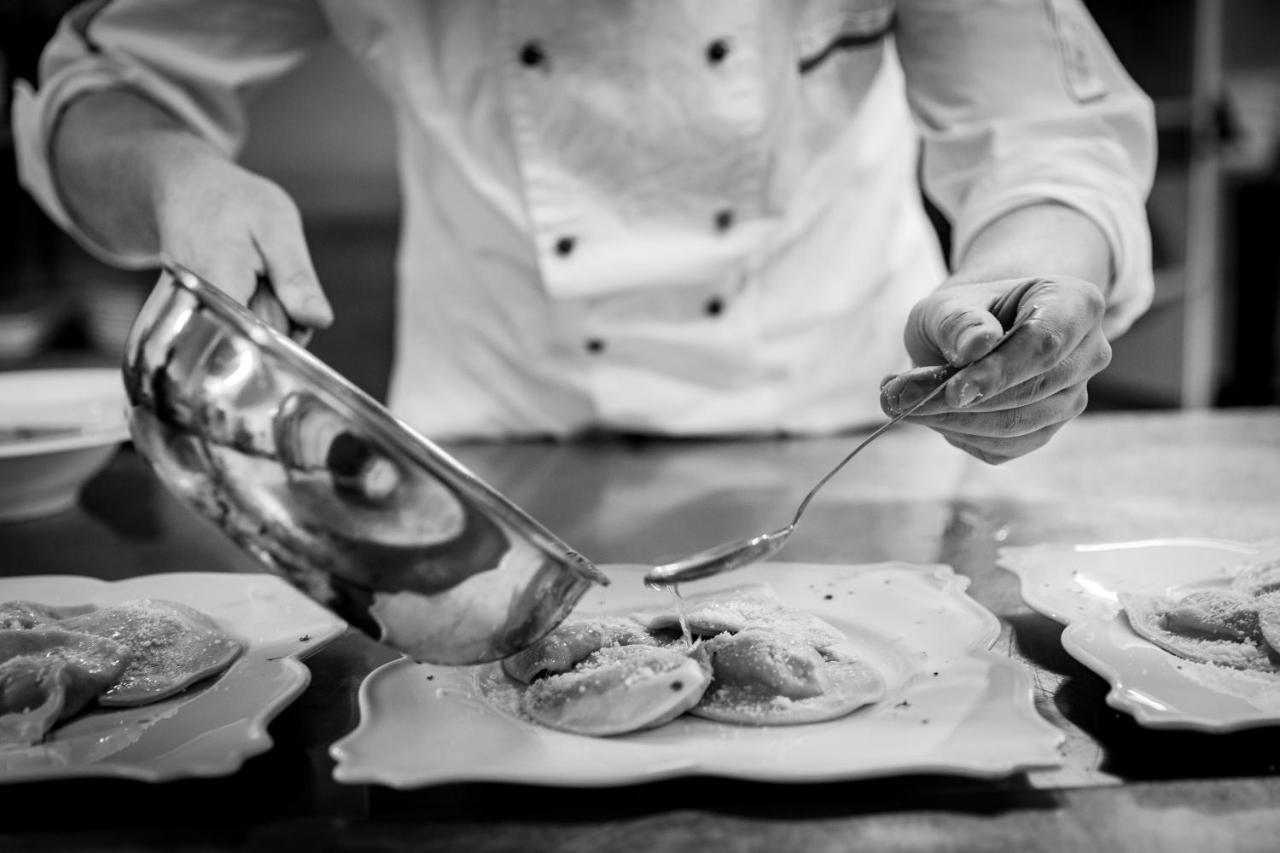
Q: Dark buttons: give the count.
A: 6